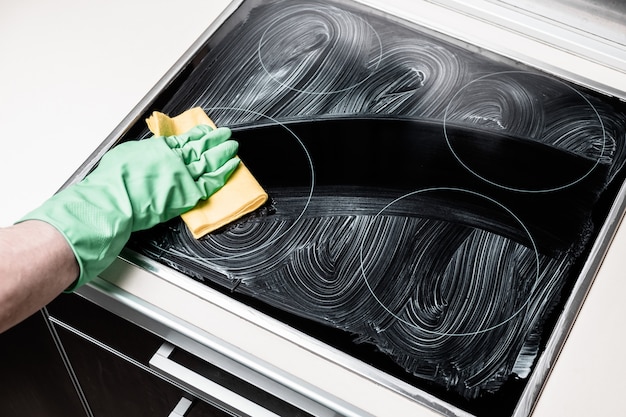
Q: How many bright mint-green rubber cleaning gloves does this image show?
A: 1